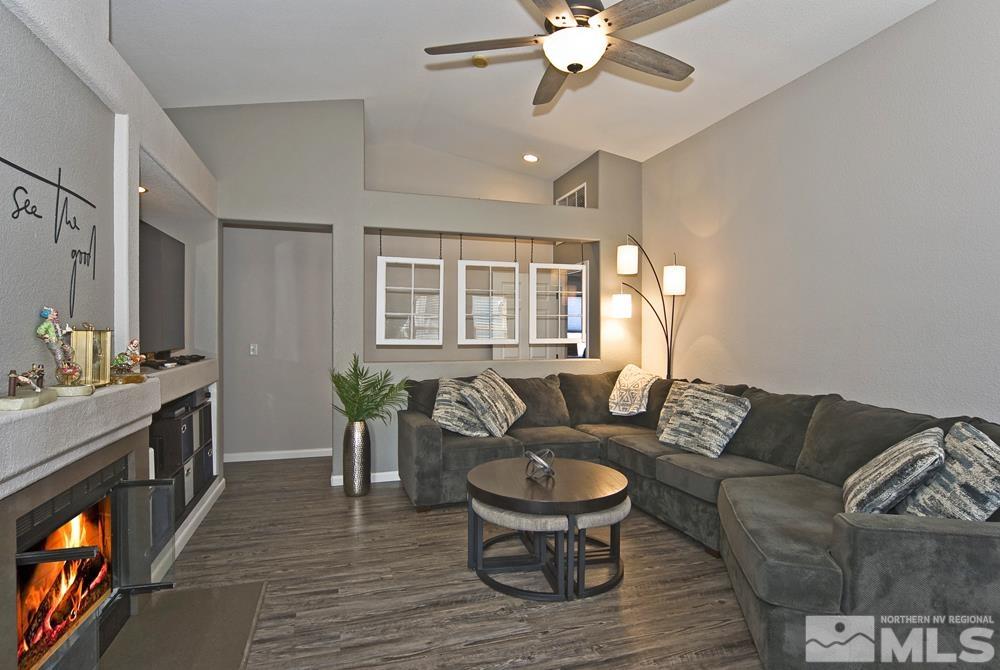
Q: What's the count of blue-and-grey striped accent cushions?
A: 6